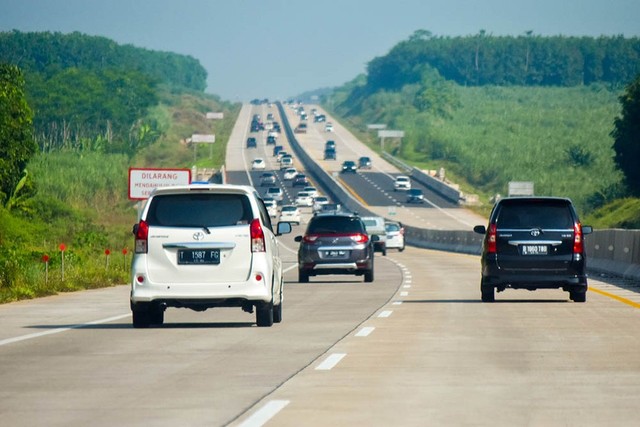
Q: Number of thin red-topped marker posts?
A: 4